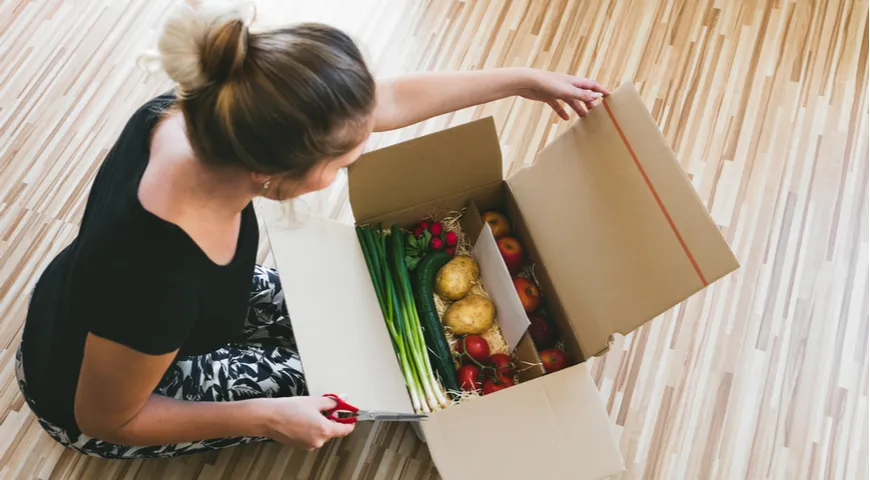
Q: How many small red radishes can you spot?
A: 6